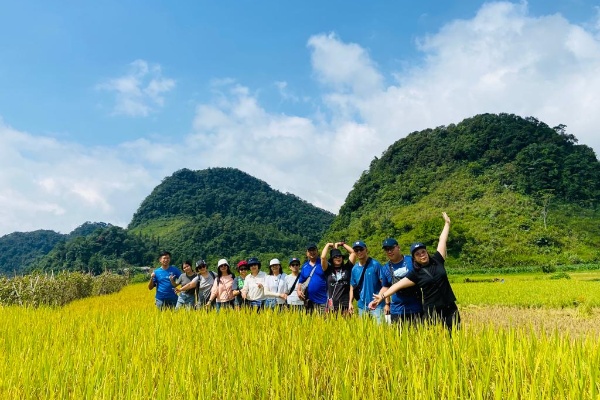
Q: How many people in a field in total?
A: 13